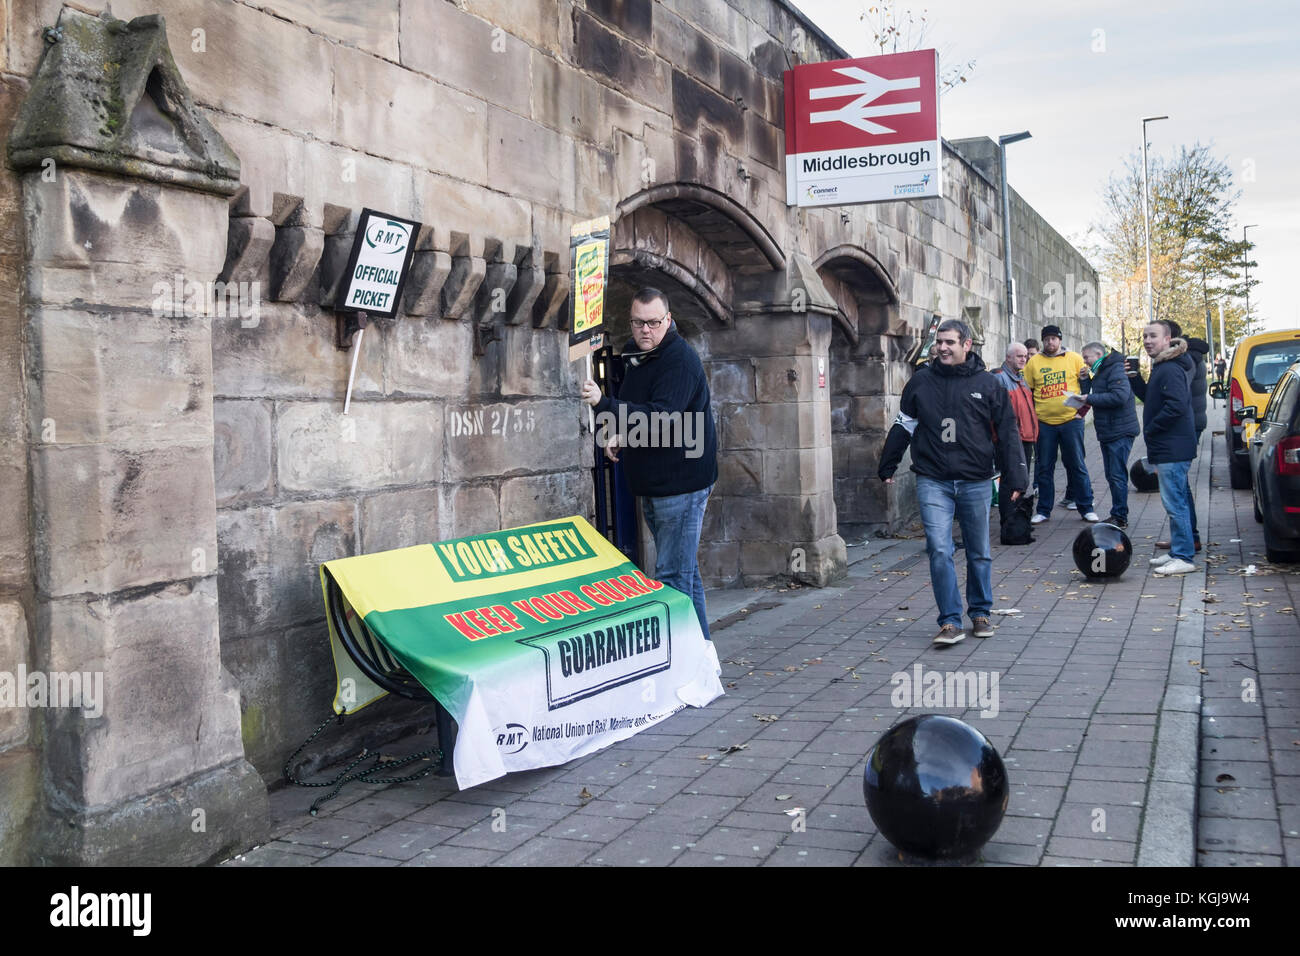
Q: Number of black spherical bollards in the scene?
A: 3